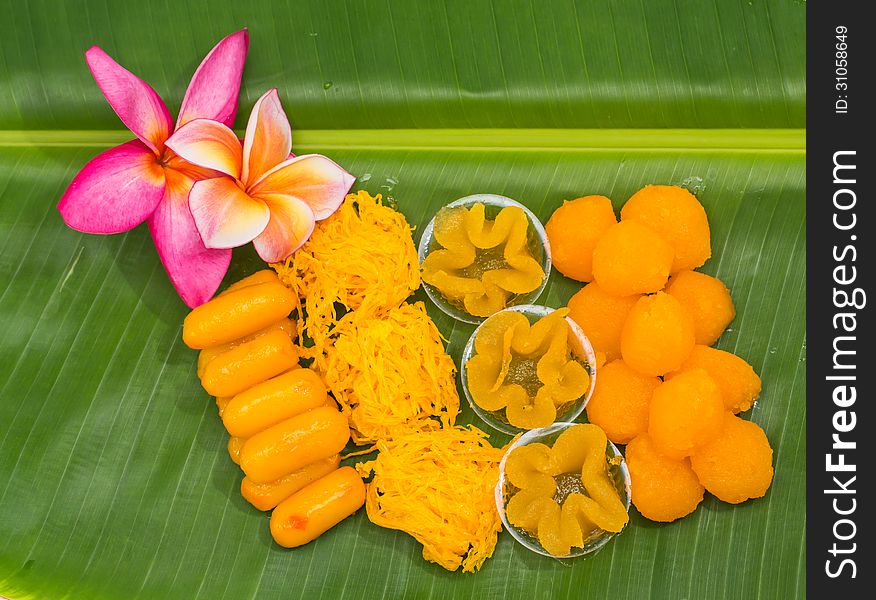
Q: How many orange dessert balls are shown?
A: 11